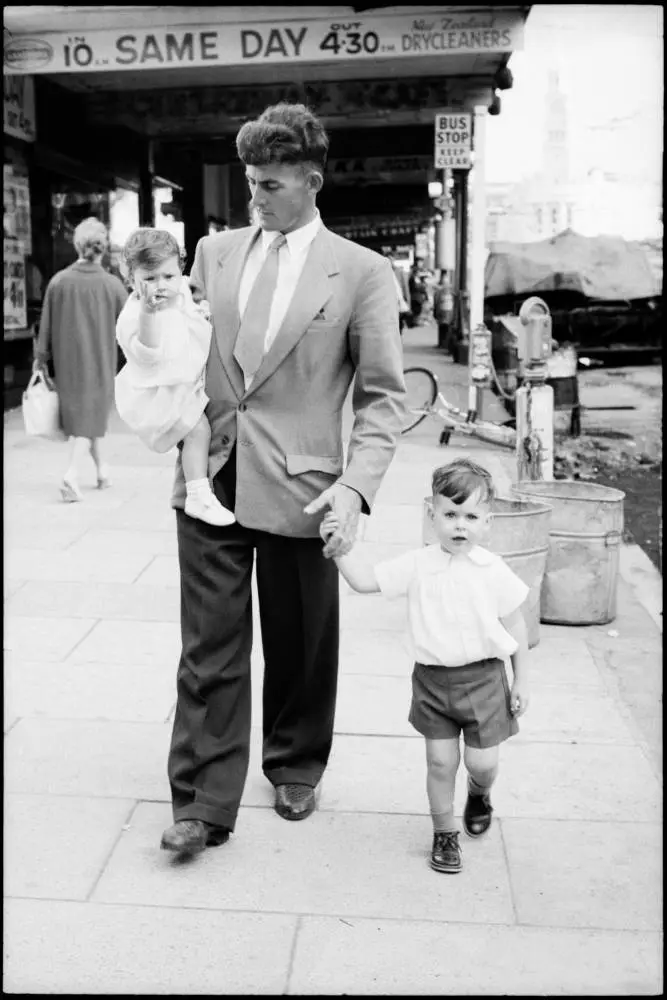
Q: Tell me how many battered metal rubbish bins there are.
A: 2